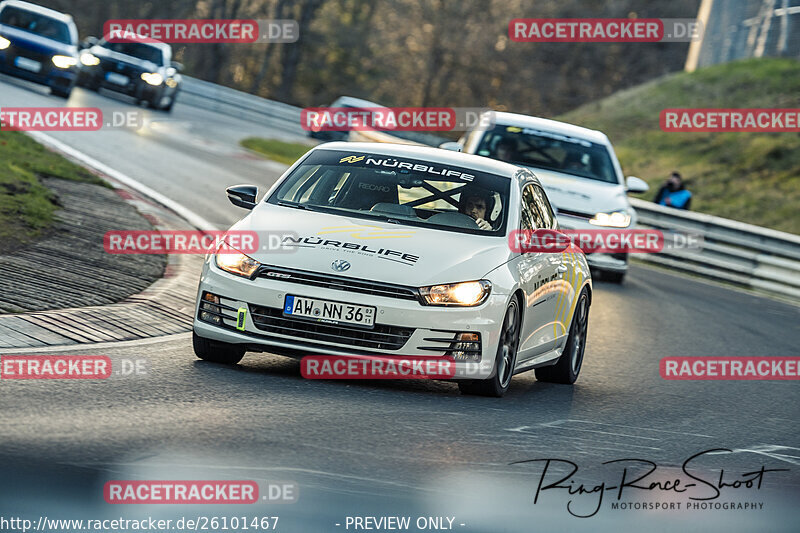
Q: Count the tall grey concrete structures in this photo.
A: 1